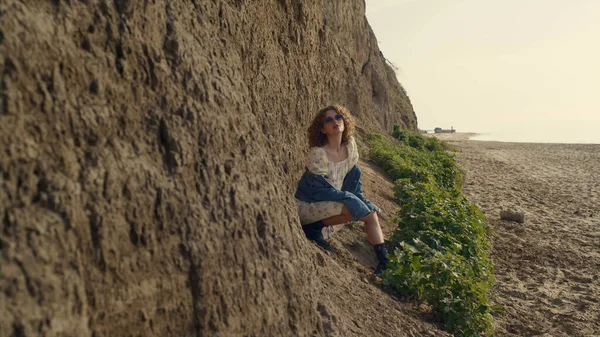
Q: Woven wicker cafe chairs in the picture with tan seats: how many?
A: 0